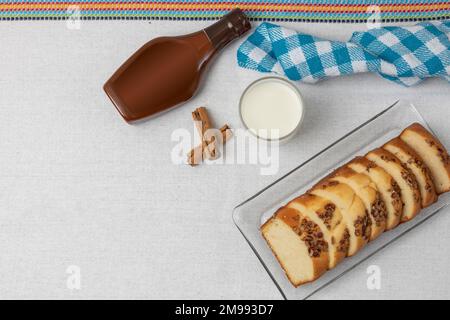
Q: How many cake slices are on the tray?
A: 8